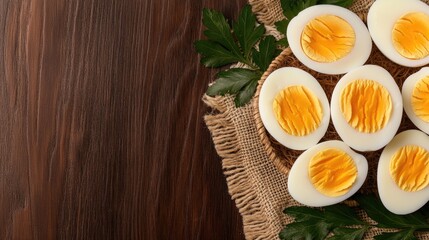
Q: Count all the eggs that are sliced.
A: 7